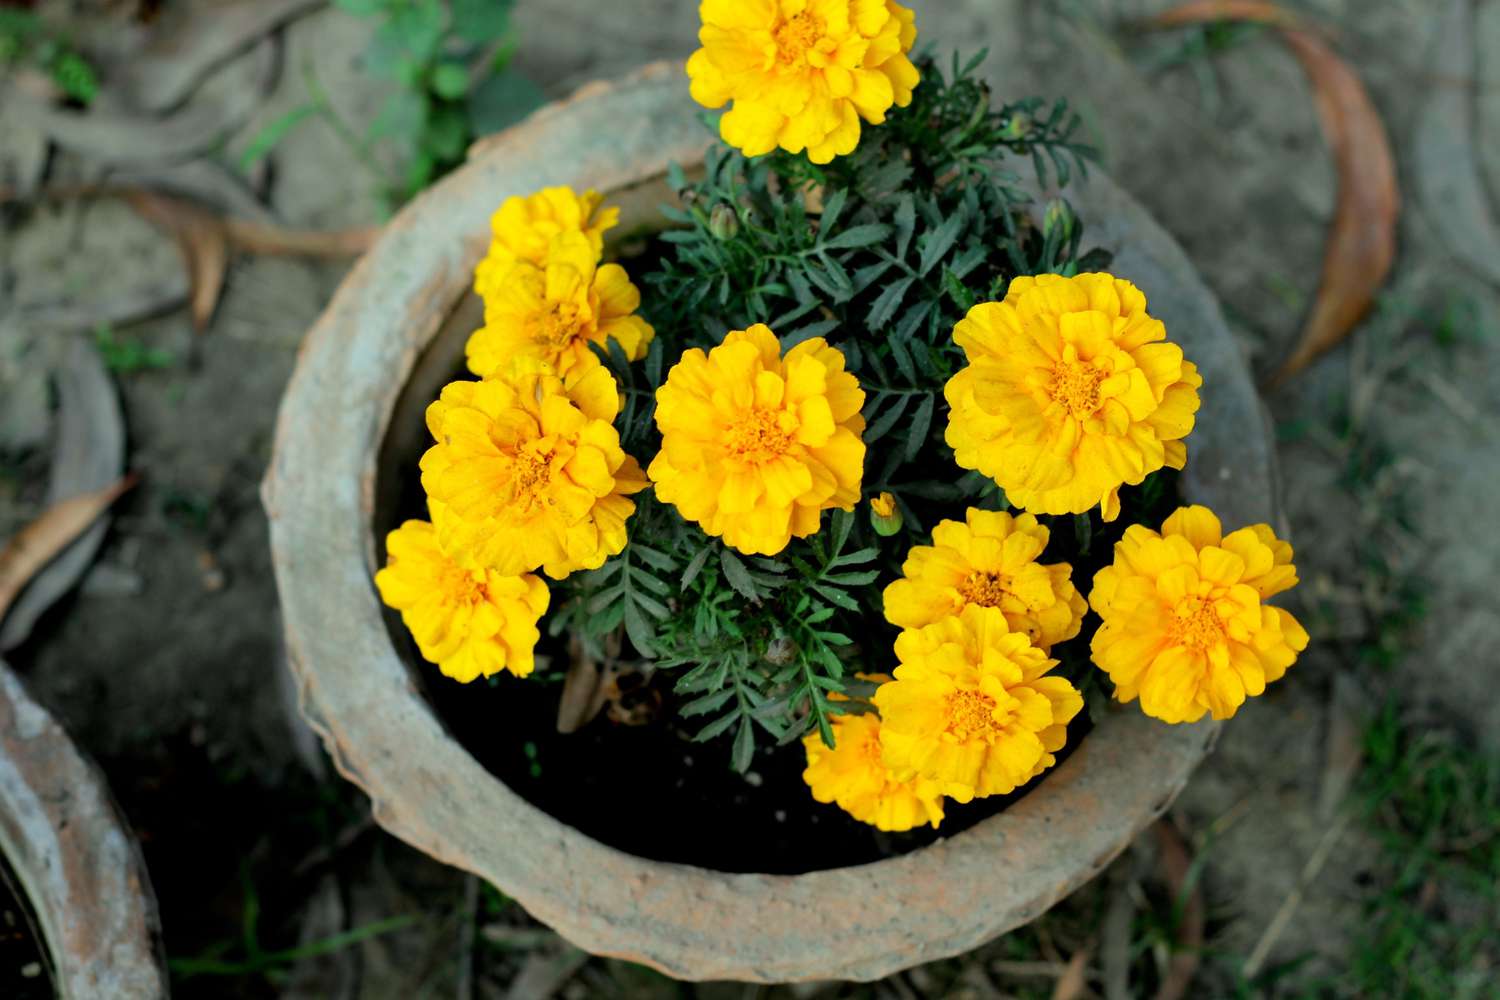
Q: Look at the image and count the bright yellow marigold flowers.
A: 11